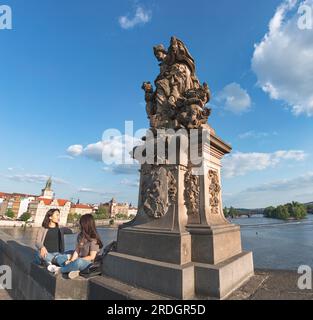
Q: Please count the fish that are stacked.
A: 0